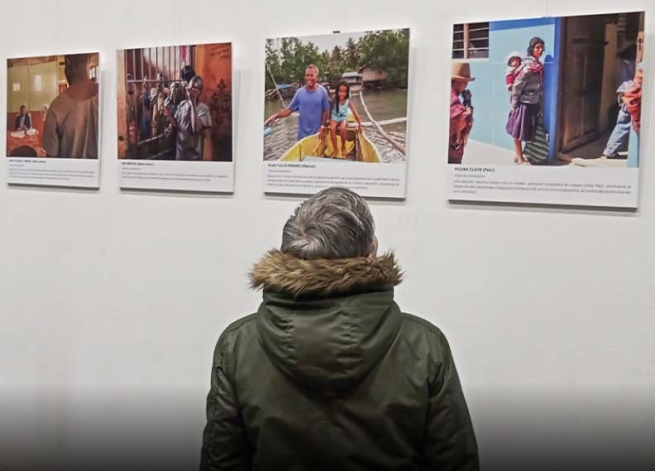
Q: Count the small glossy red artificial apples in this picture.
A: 0